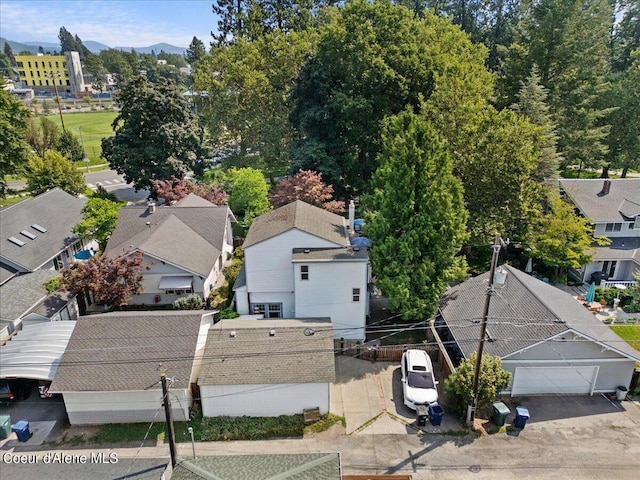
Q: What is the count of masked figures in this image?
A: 0